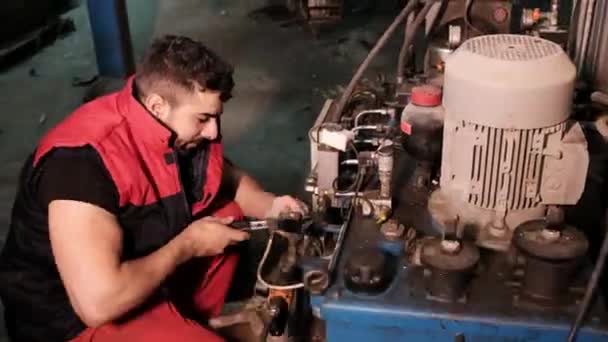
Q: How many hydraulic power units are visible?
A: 1